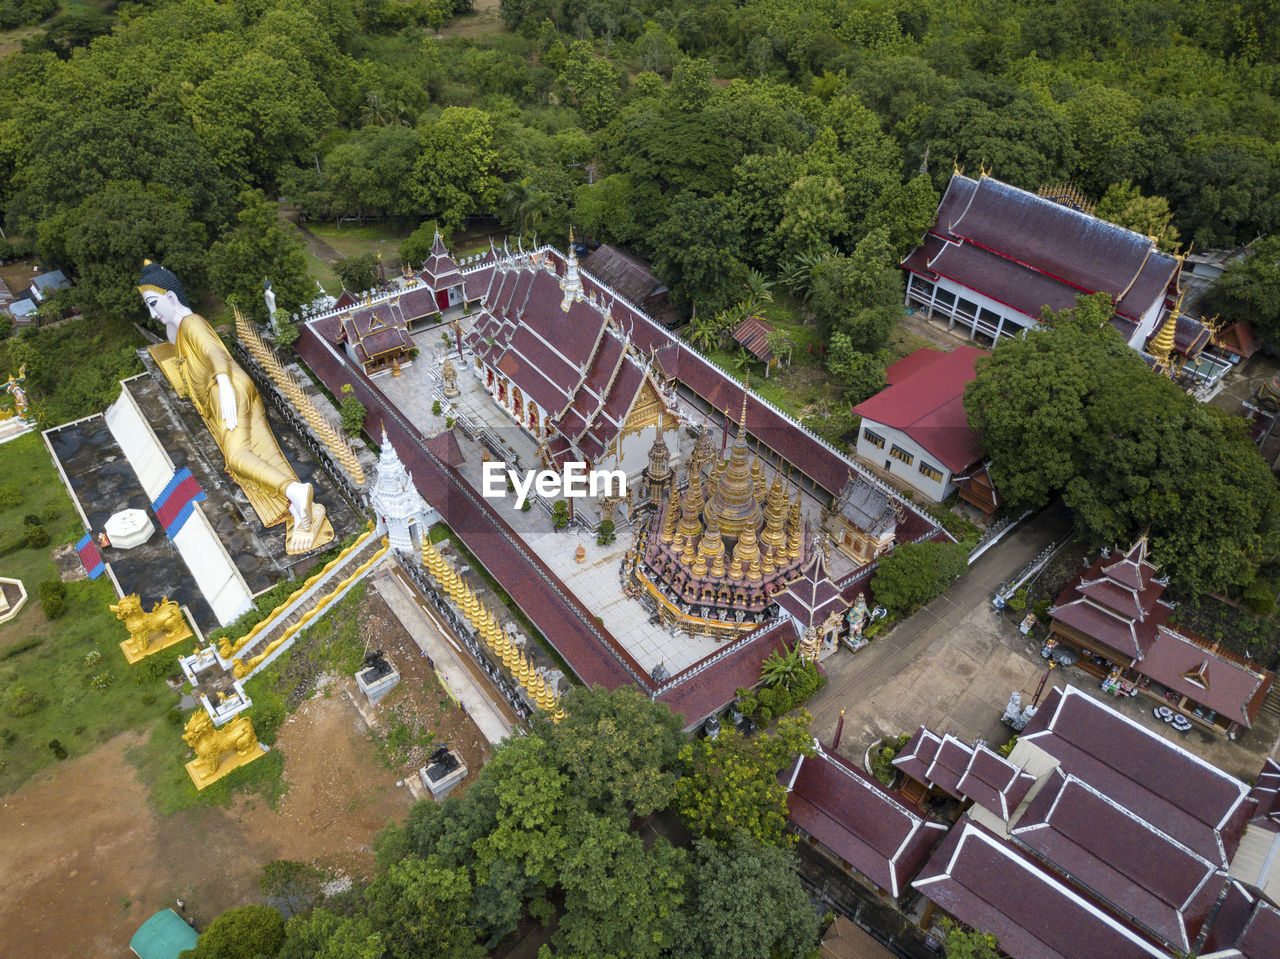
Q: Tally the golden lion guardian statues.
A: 2